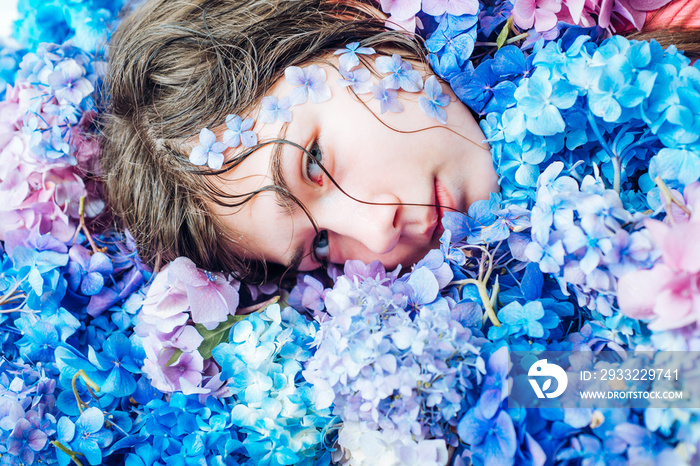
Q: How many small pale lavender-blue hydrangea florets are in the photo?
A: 9